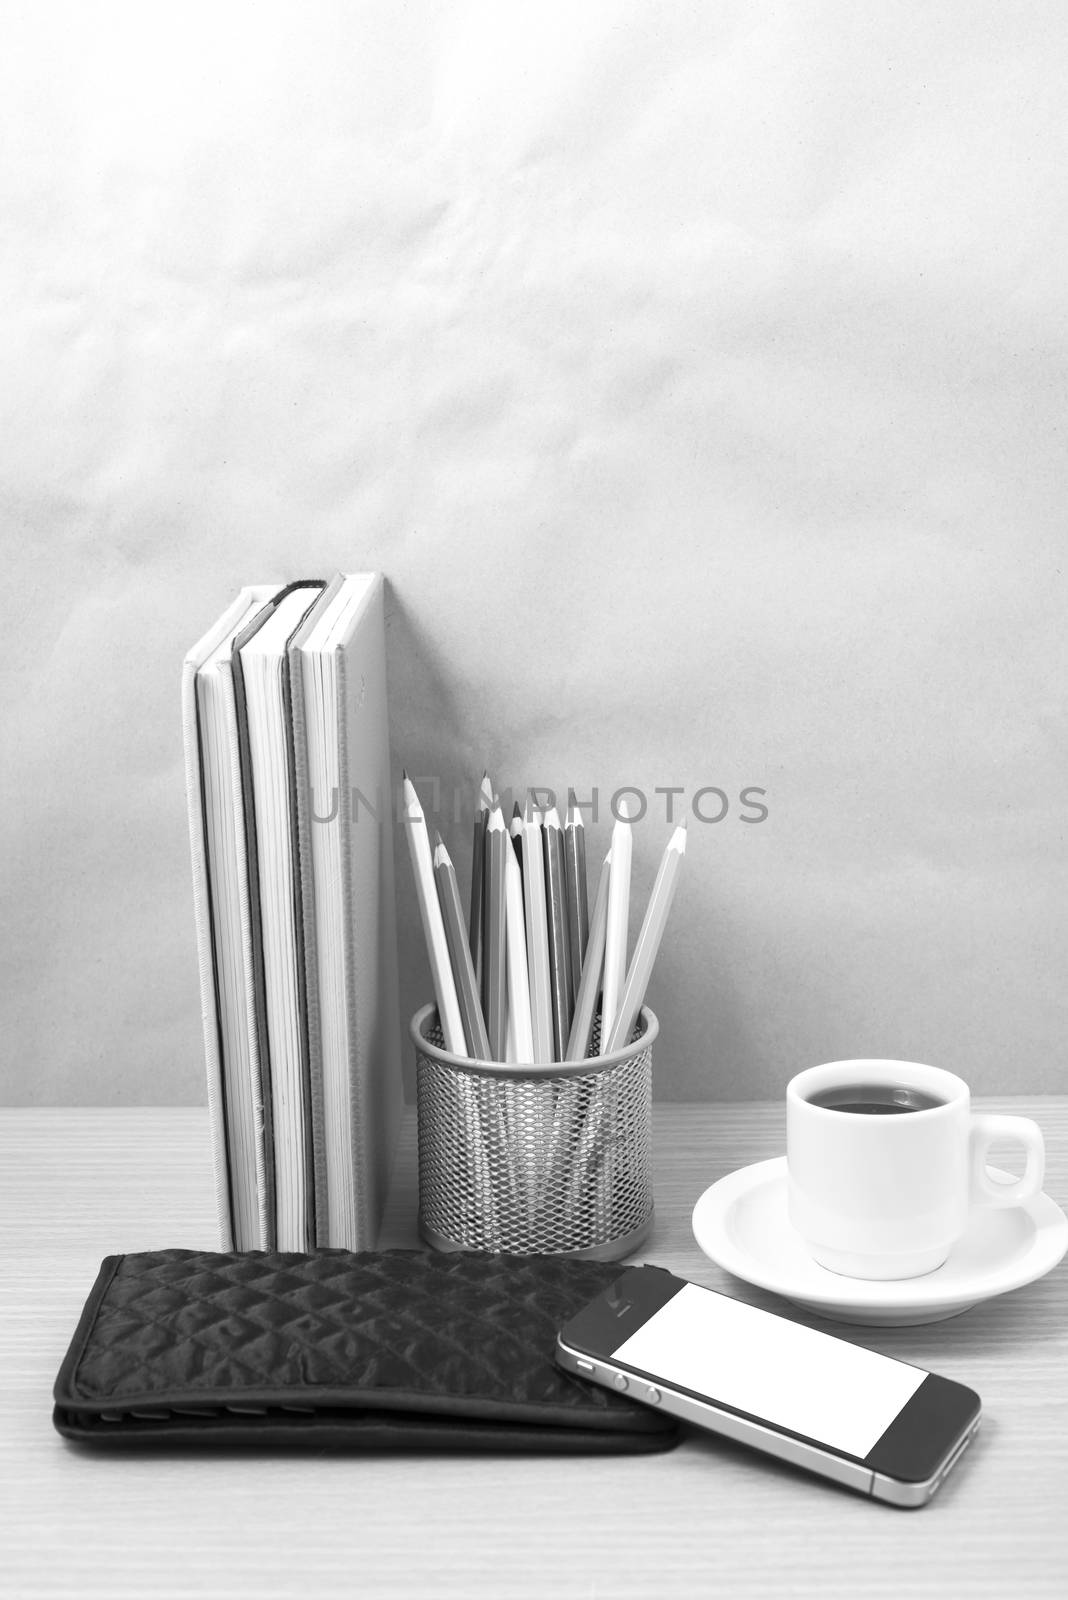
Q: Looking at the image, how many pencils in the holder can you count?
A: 12